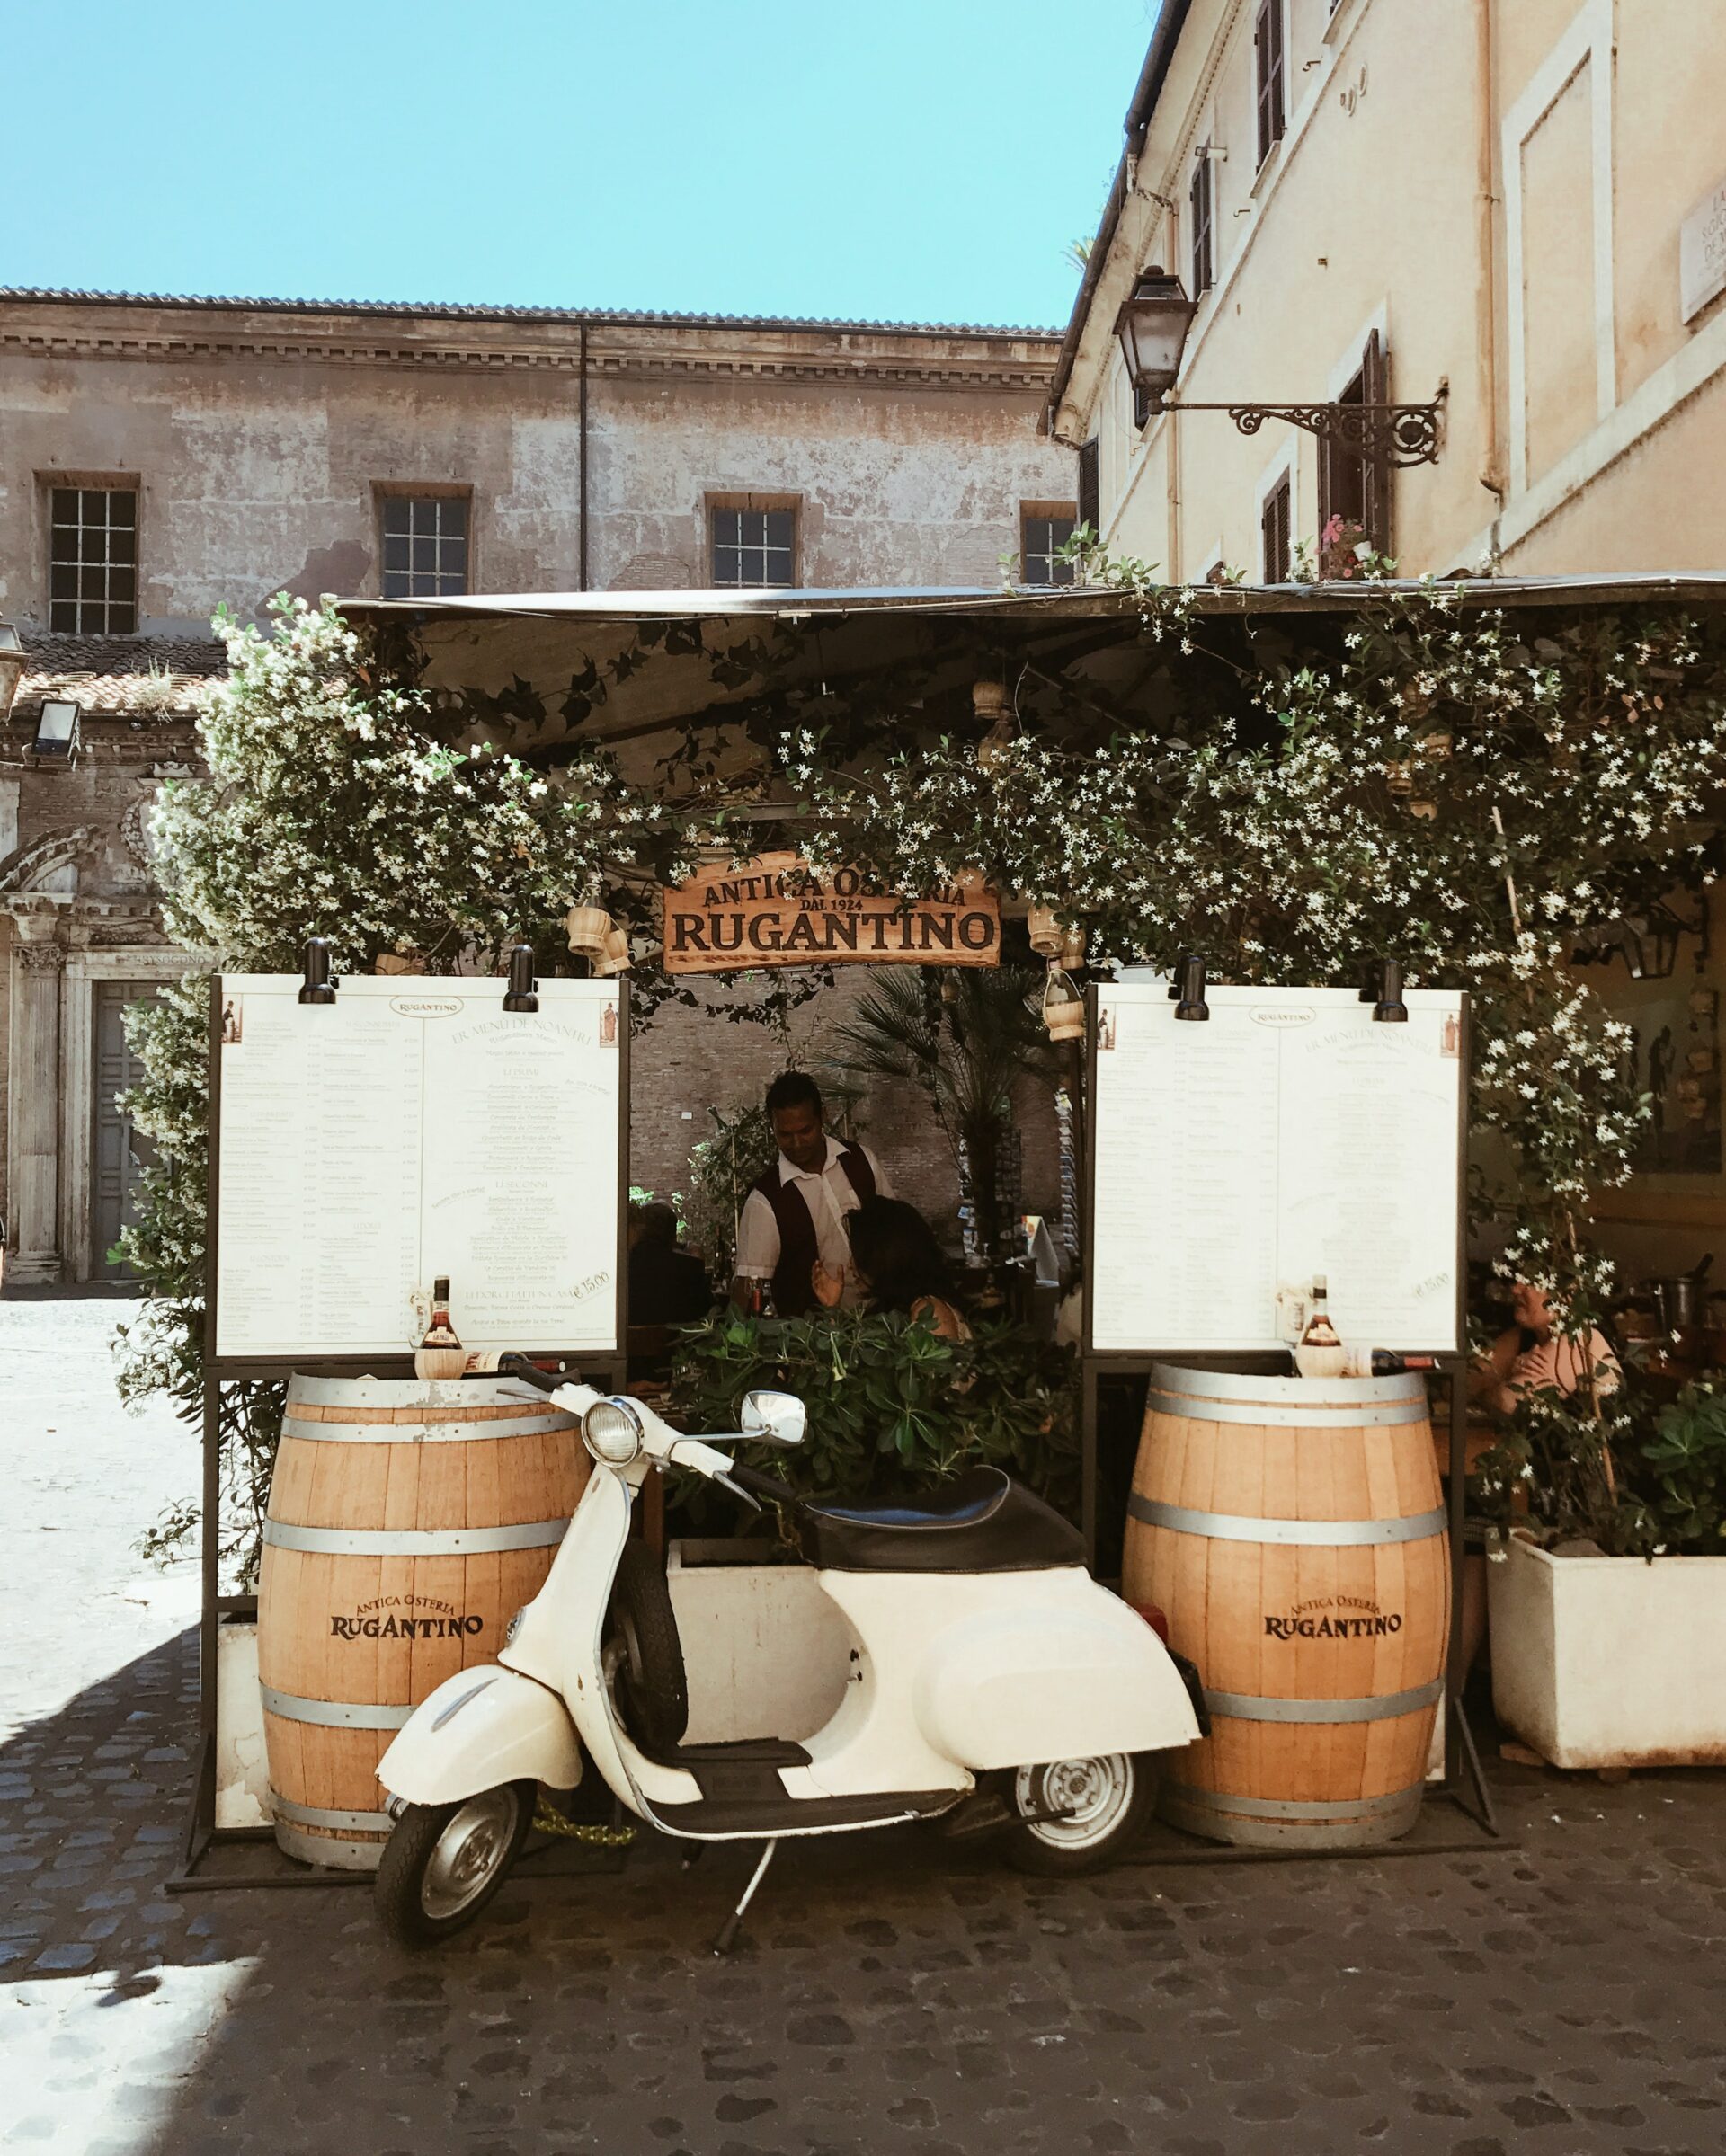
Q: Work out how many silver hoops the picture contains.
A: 12